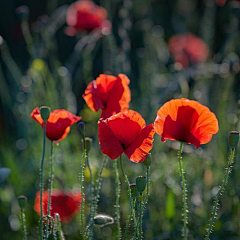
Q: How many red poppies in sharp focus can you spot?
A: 4